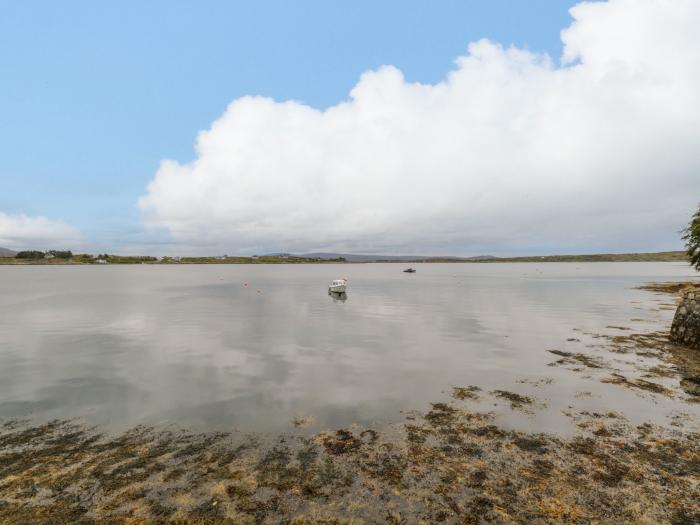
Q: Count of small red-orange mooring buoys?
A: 2